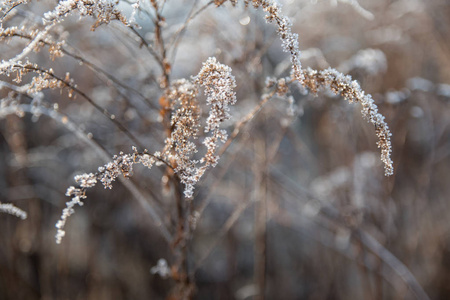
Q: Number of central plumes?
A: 2